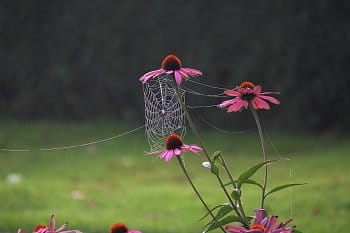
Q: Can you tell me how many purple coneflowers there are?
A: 6